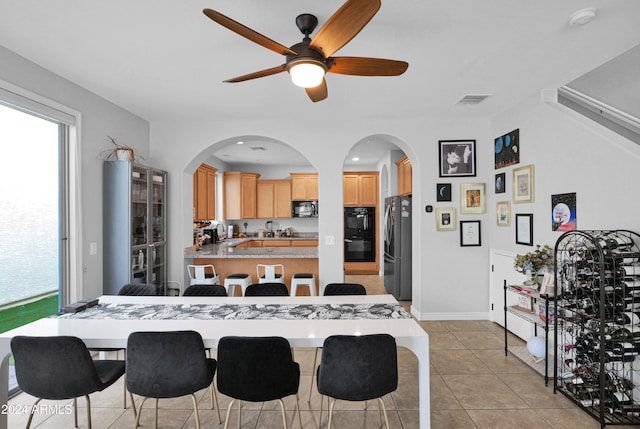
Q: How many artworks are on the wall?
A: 11